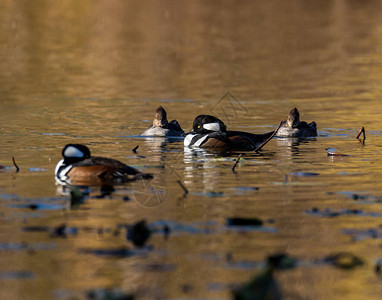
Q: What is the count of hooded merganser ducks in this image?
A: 4